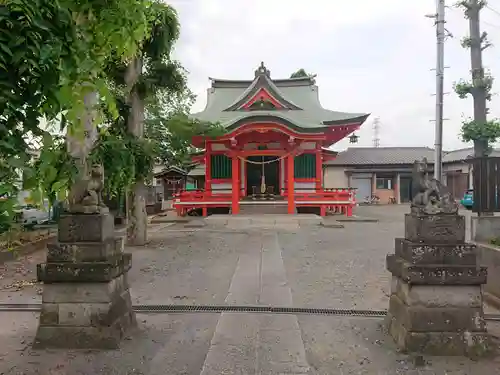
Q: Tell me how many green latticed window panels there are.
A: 2